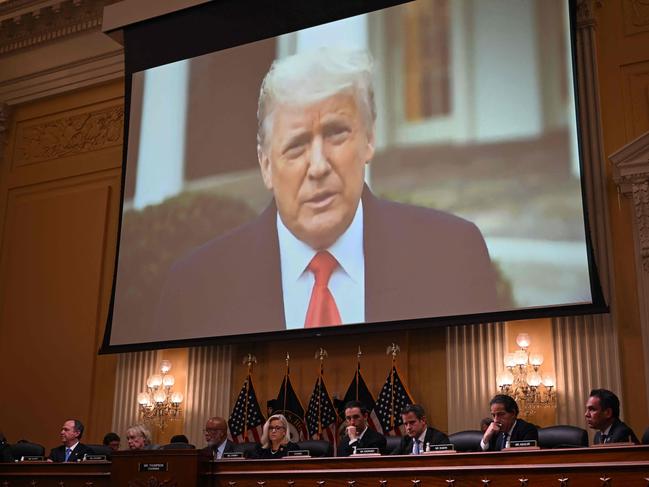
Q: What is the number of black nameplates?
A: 8